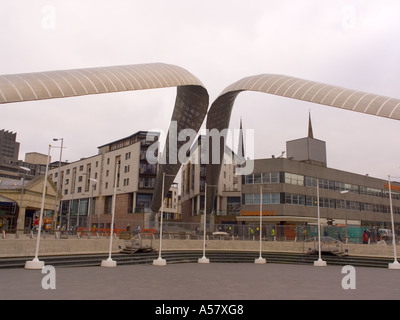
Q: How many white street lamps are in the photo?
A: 7